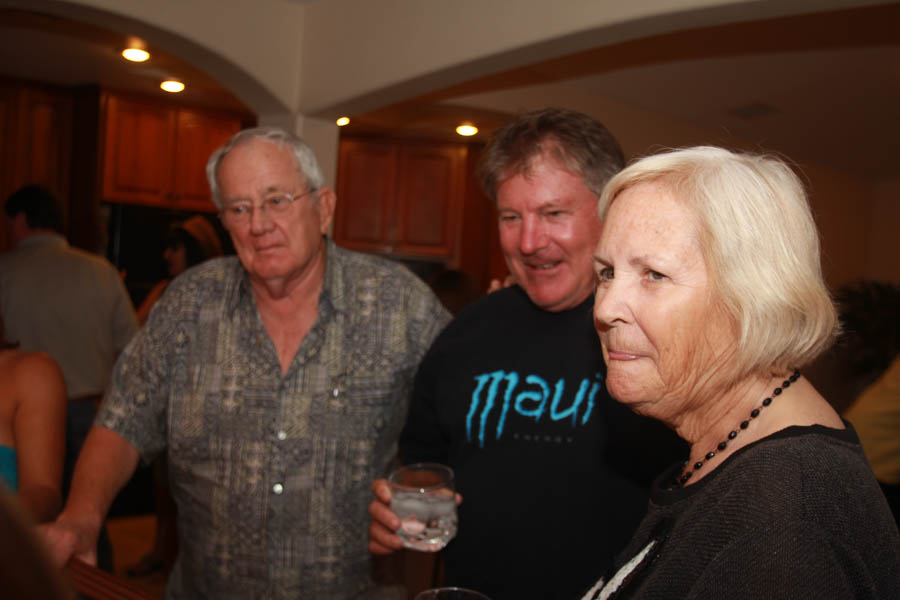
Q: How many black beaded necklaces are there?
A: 1